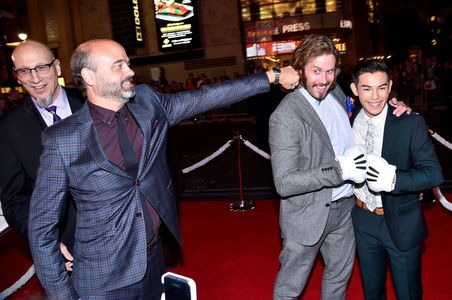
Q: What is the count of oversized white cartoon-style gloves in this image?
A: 2